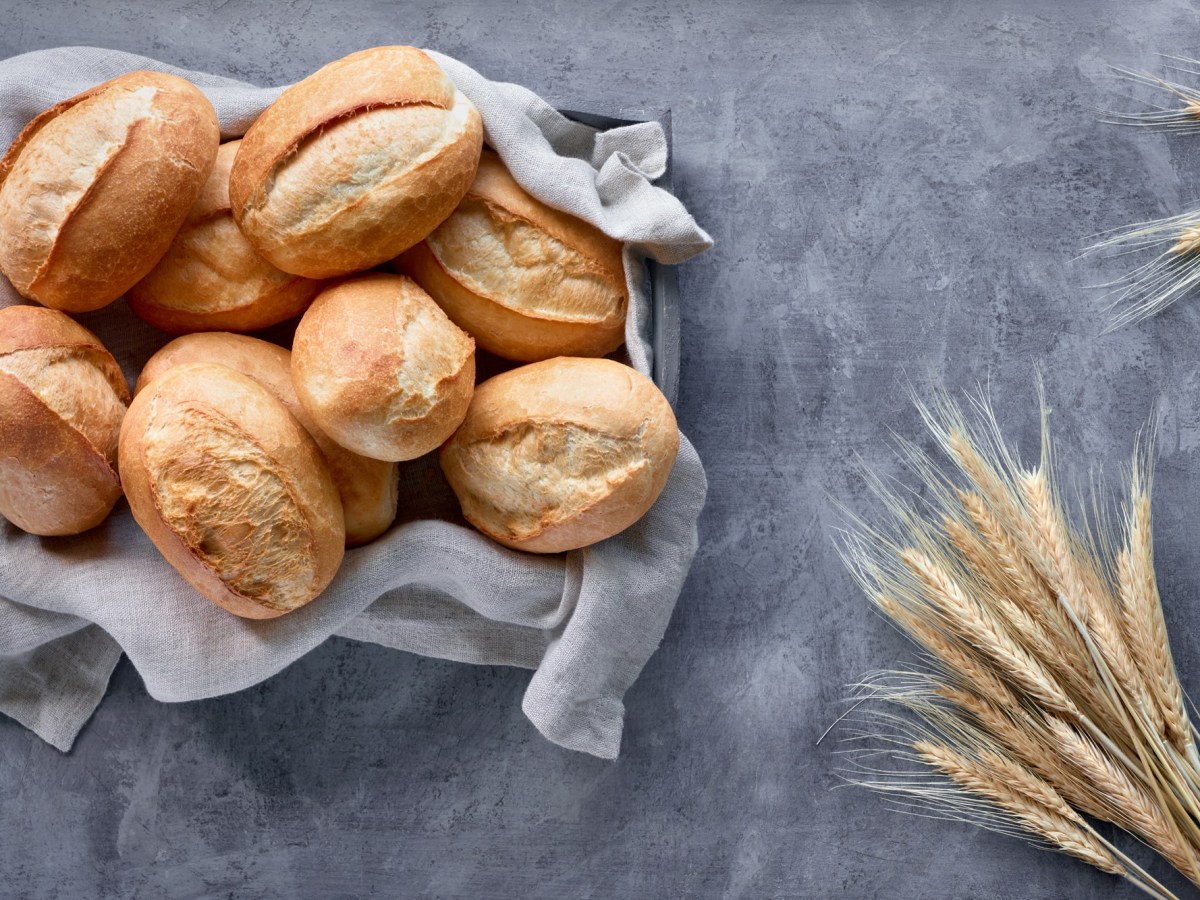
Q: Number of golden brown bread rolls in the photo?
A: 9